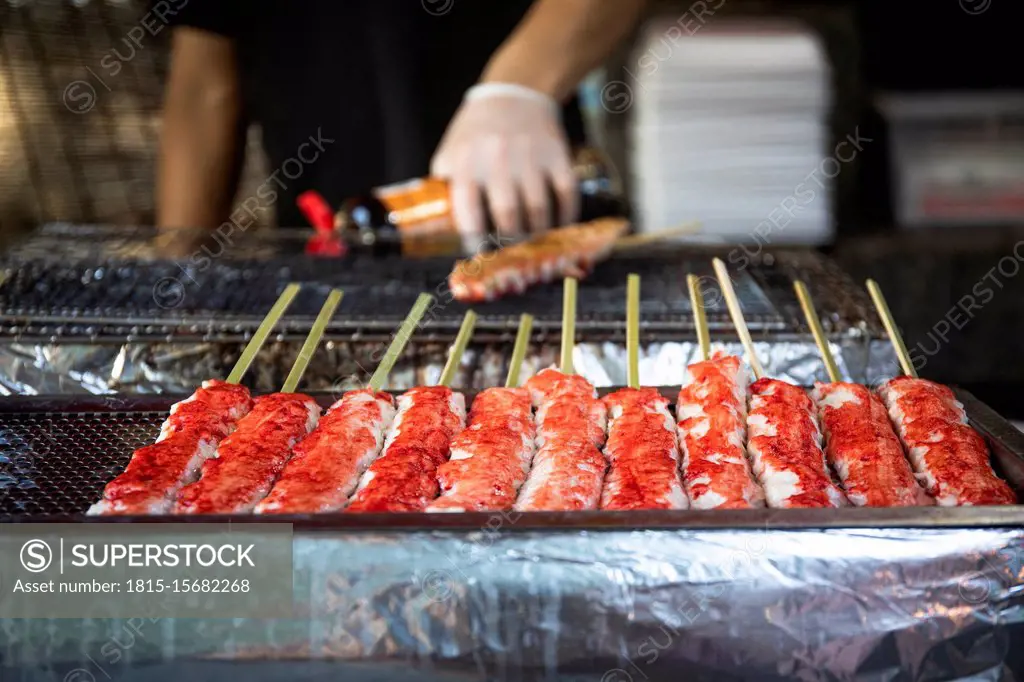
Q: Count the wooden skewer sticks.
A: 12